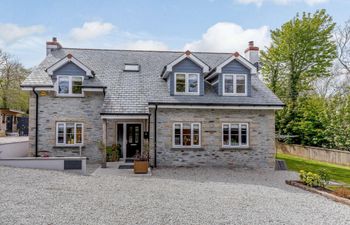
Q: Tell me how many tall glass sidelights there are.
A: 1